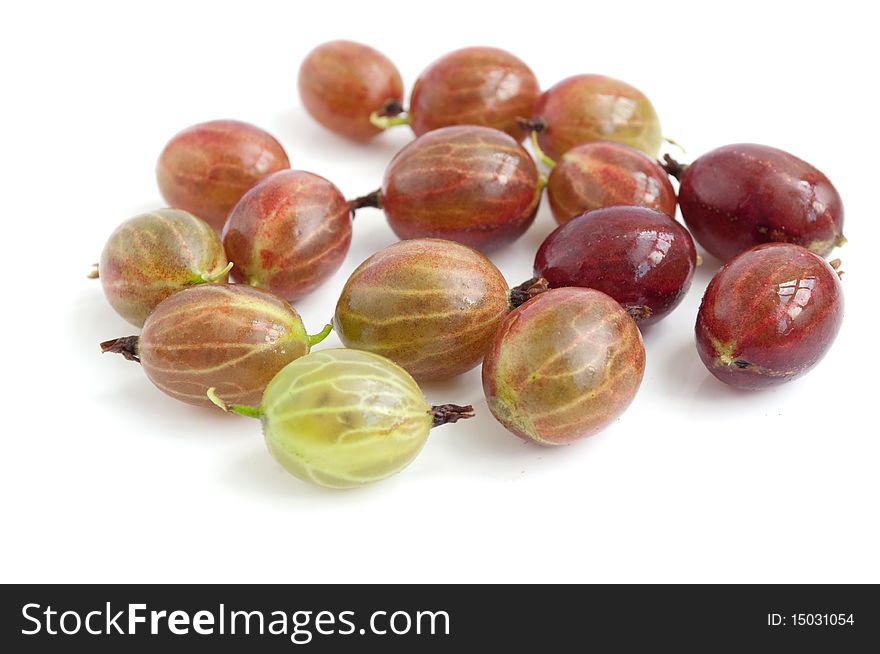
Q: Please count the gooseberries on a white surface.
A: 15